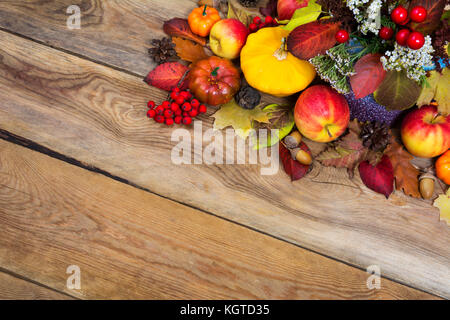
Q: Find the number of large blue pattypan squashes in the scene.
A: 0